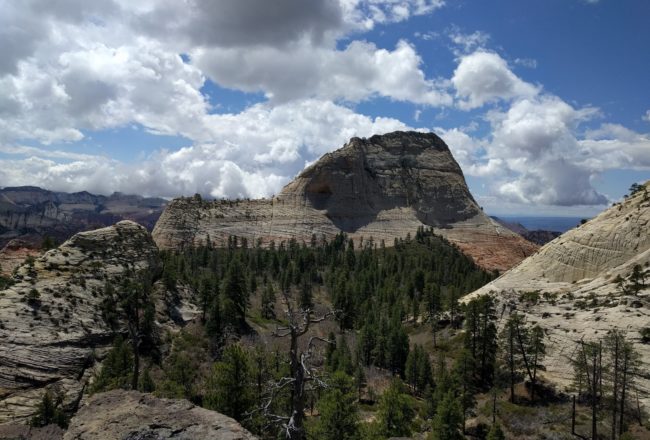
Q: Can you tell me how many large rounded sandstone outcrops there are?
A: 3